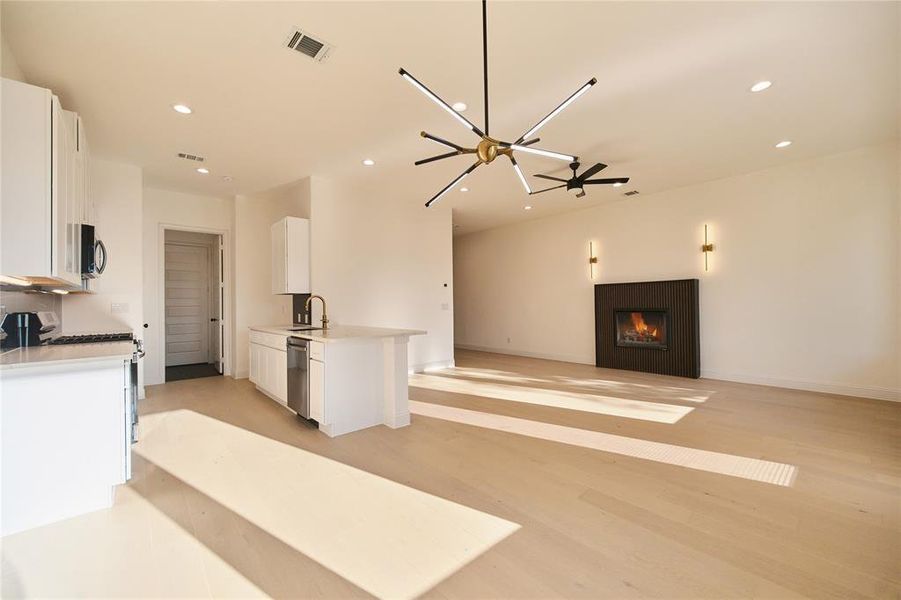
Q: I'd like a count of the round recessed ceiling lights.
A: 9